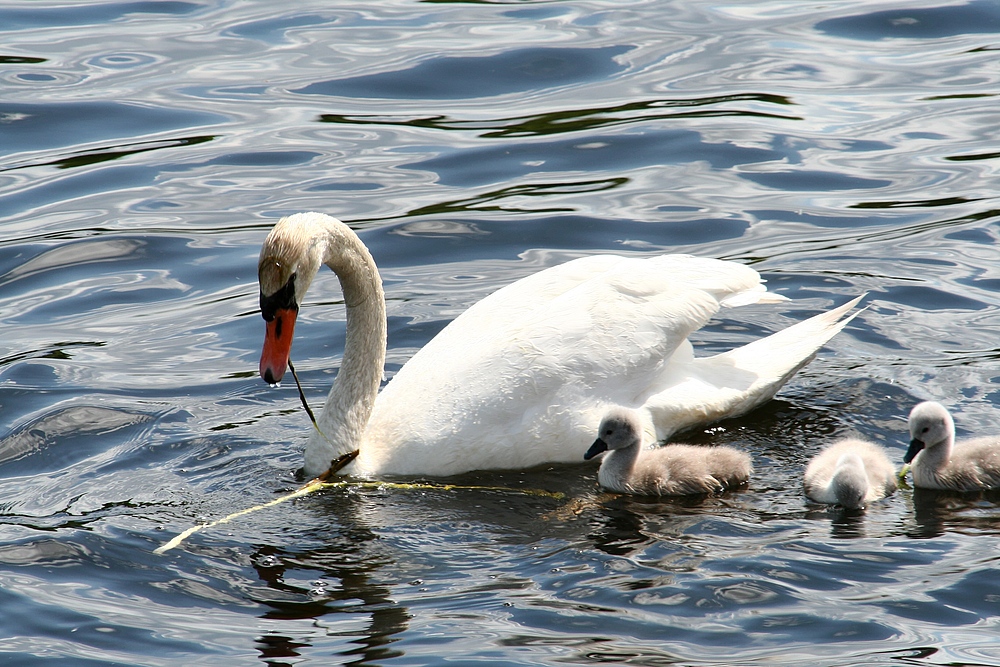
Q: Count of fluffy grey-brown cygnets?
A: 3